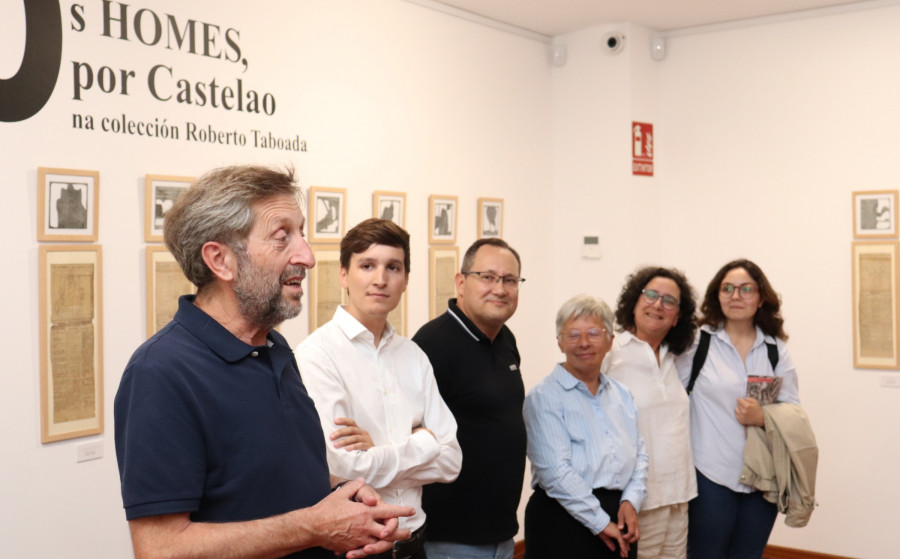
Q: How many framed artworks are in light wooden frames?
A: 13